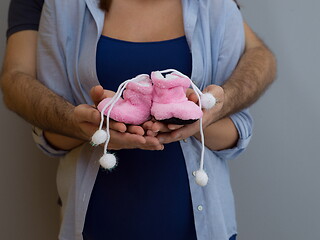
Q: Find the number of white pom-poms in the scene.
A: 4